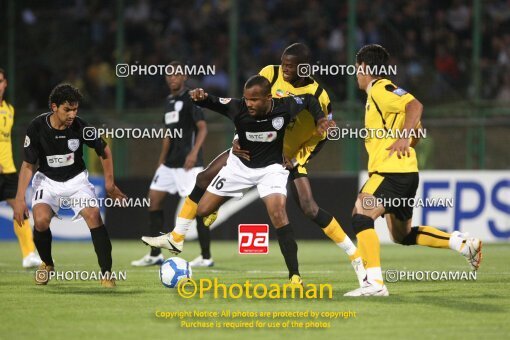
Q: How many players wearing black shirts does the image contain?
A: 3